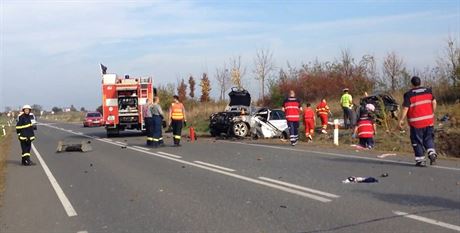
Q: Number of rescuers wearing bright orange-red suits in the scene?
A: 2